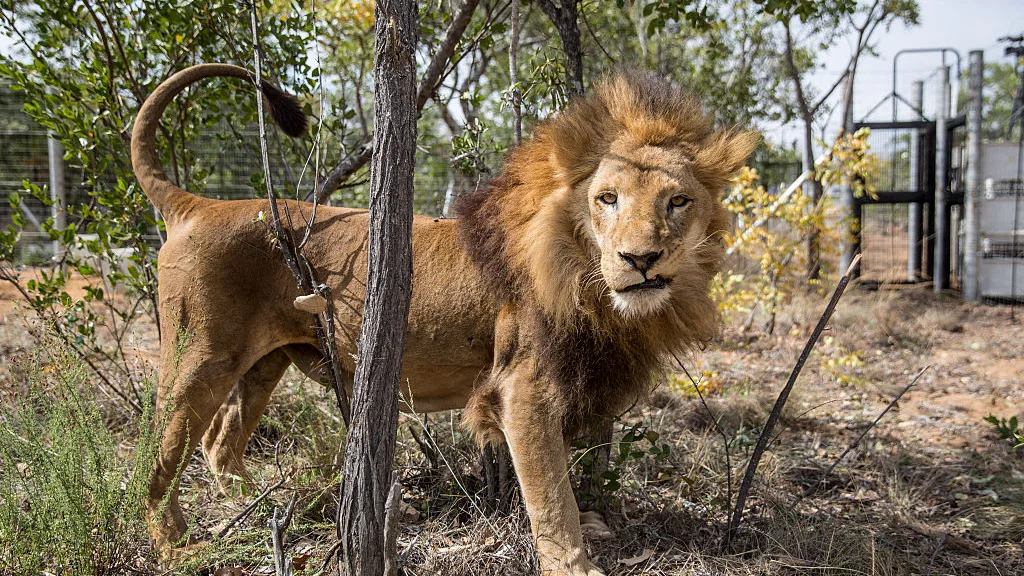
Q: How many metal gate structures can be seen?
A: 1